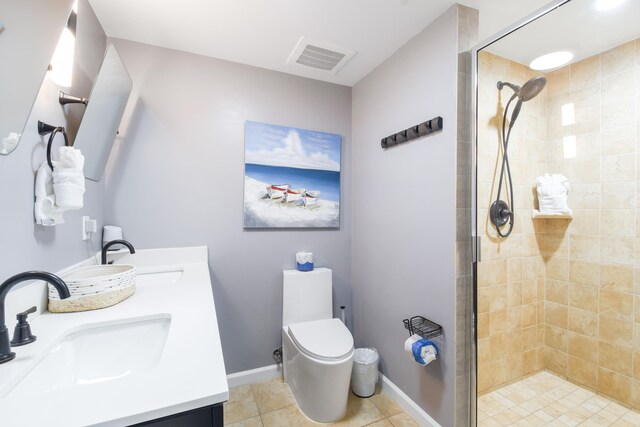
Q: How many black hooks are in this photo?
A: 5